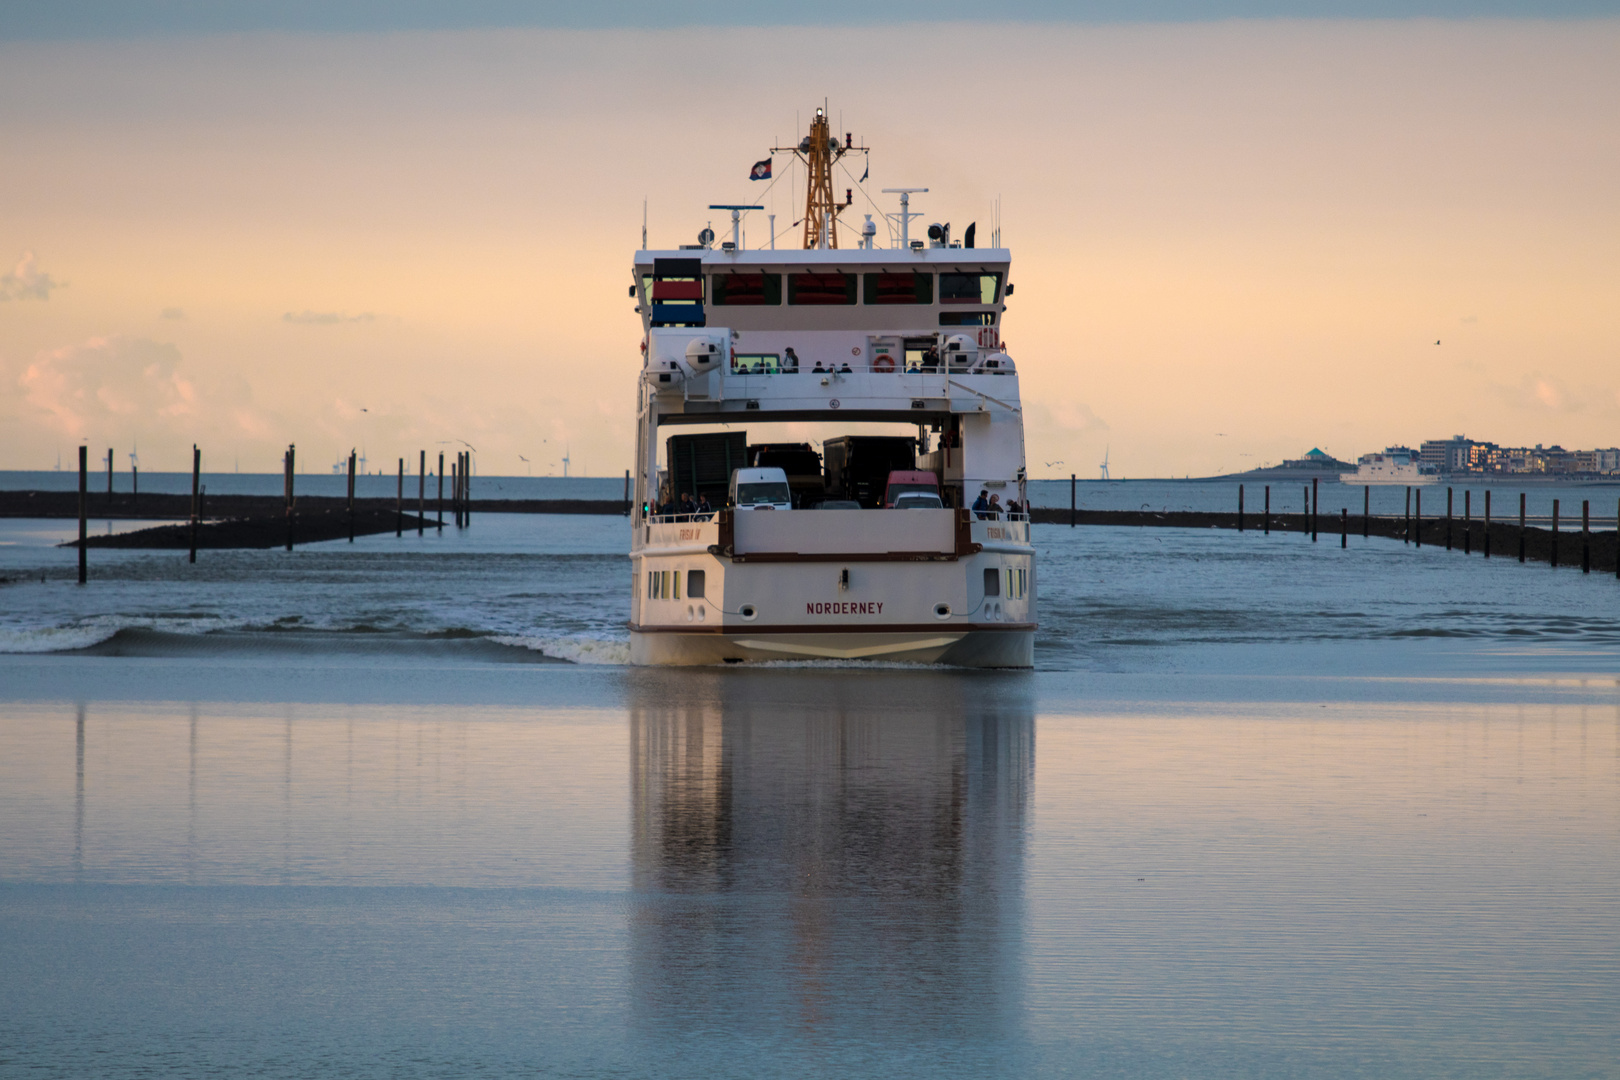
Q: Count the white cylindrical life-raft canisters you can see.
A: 4